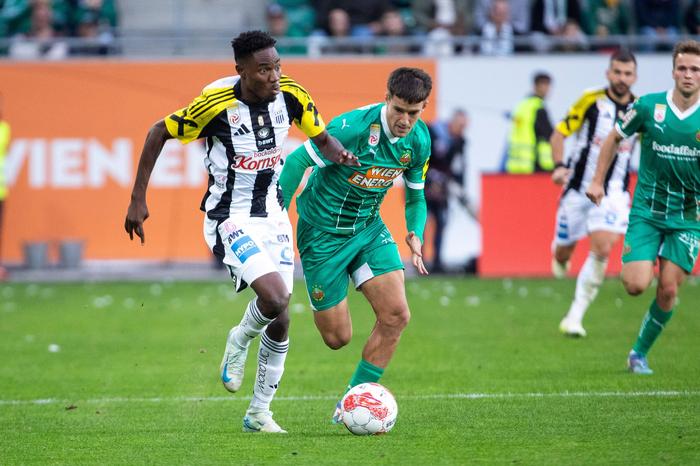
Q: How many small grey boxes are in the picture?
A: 2